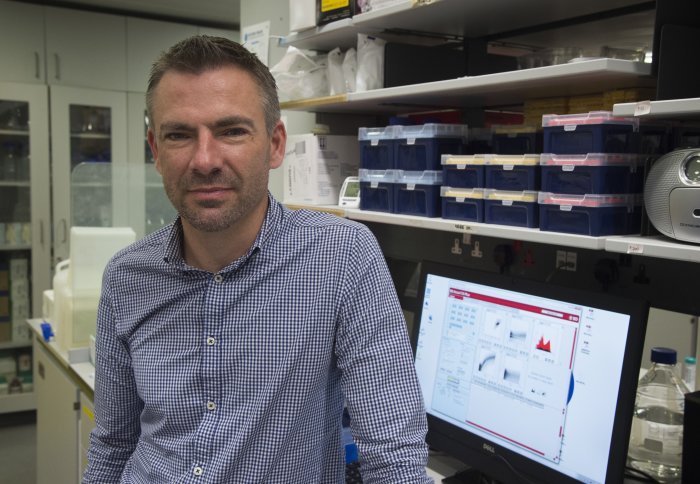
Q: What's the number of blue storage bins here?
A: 11